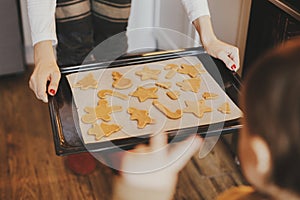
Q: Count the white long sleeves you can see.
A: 2